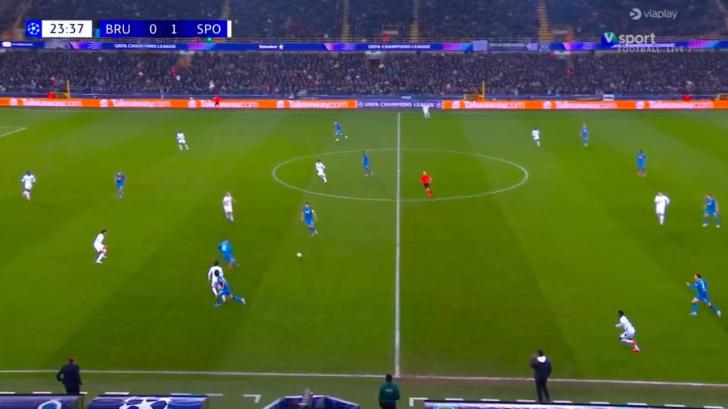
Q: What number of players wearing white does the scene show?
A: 10